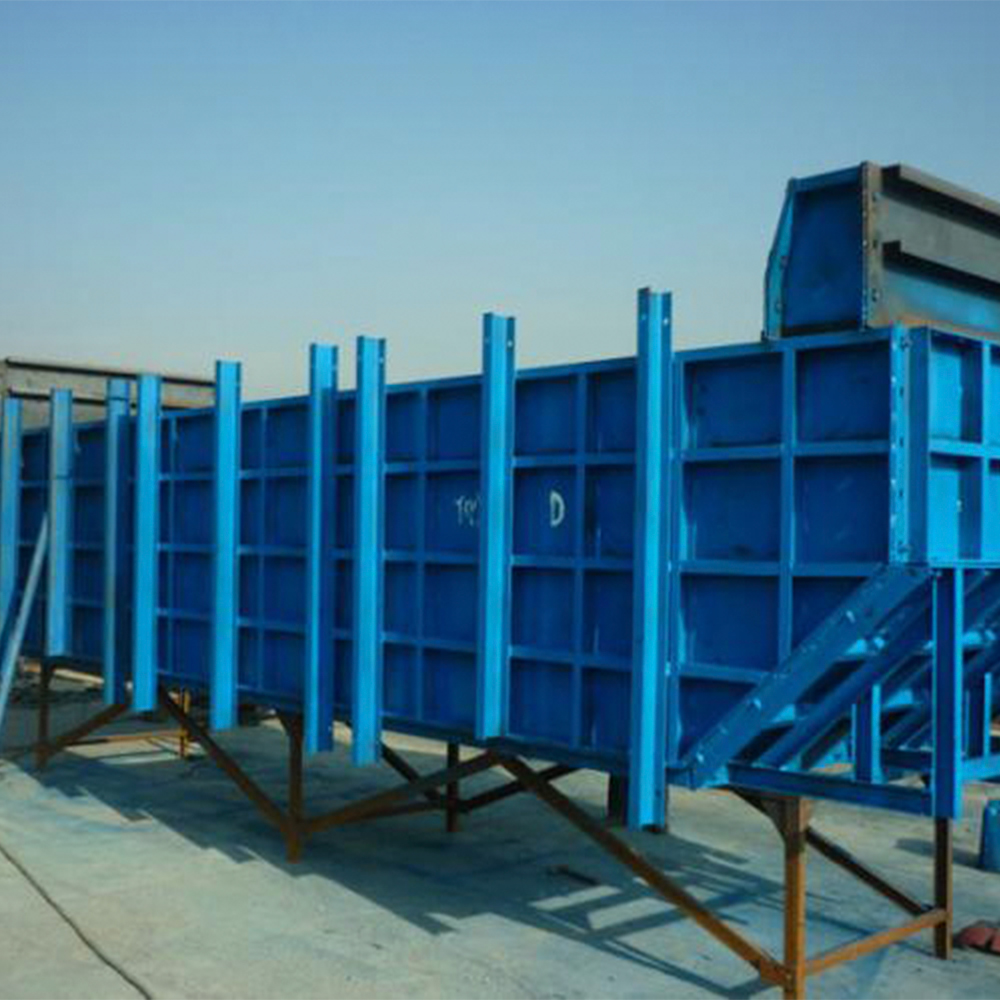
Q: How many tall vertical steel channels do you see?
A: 9